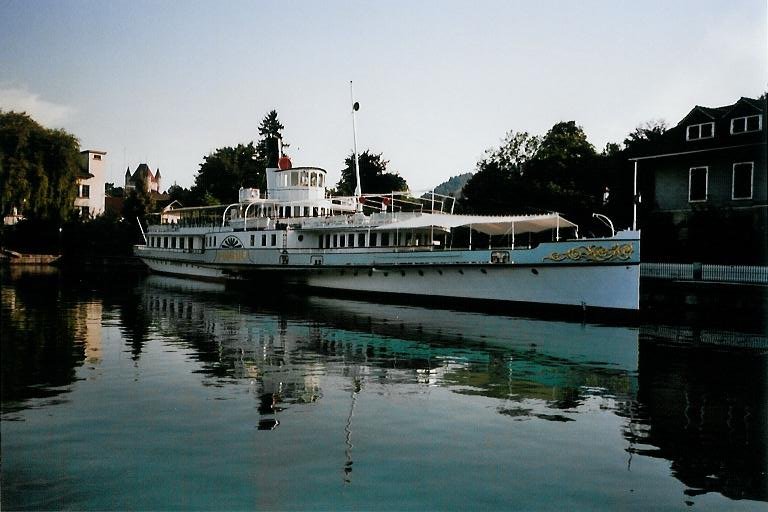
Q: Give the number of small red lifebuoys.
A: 2